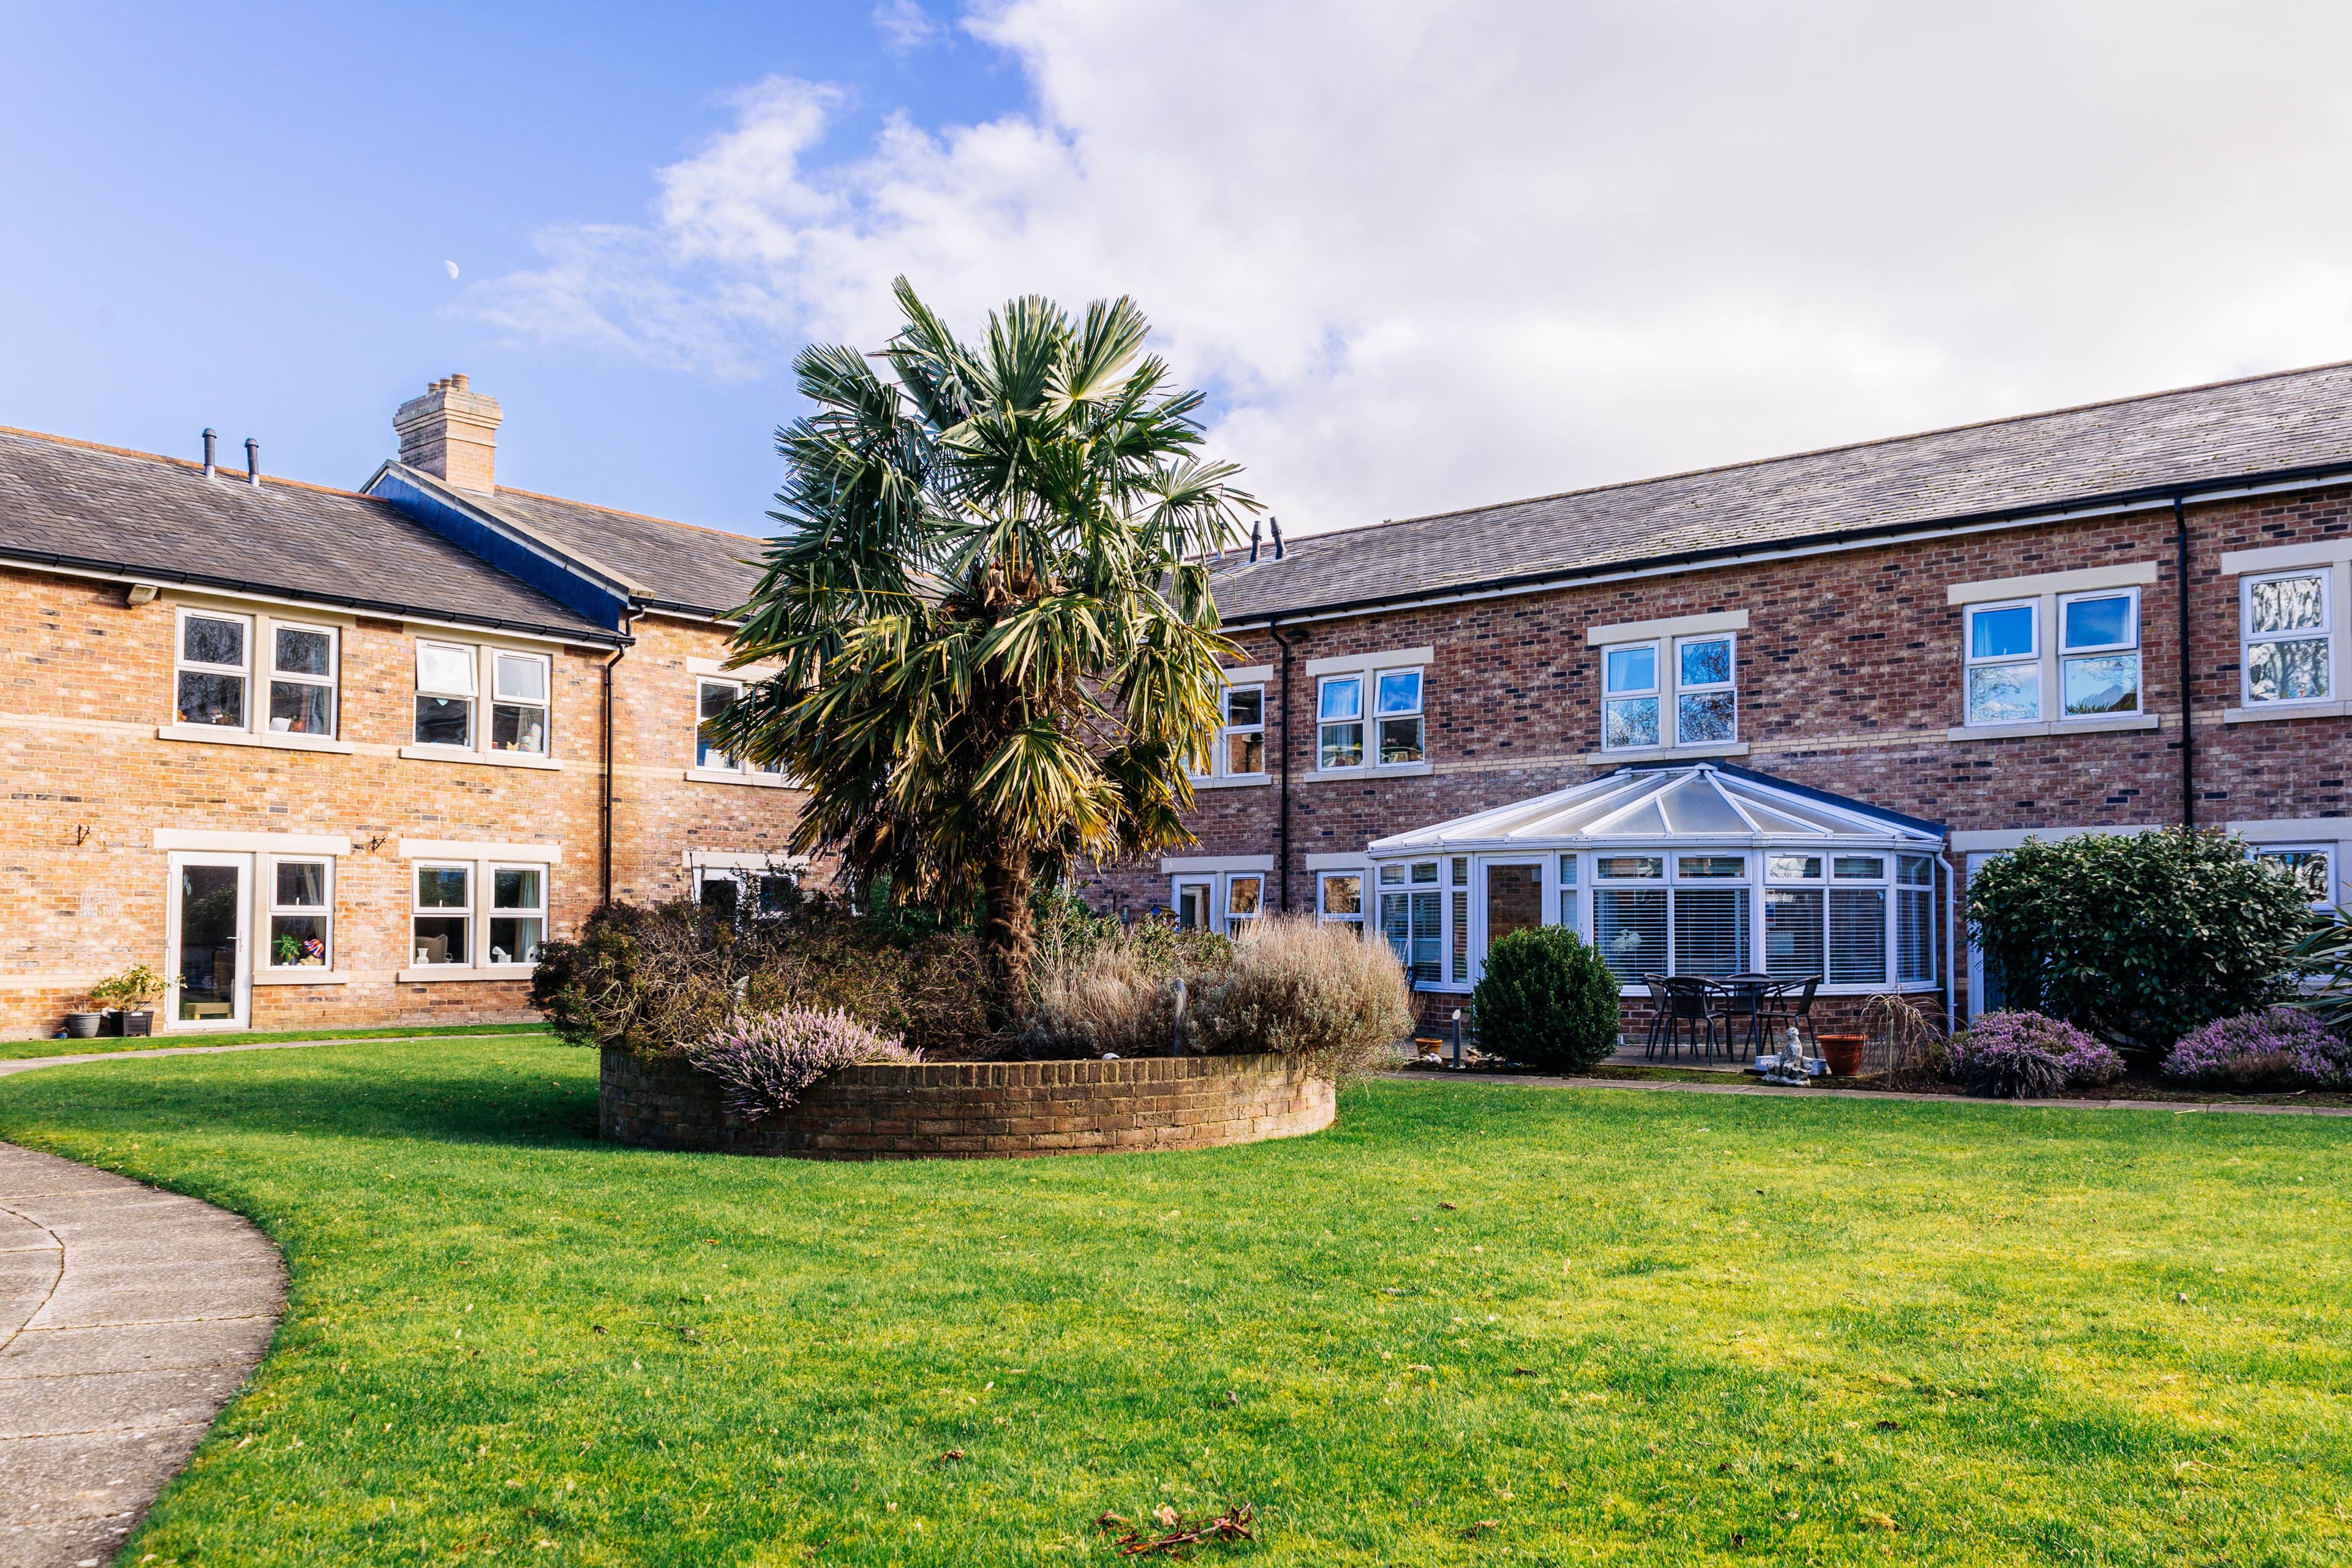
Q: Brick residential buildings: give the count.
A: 2